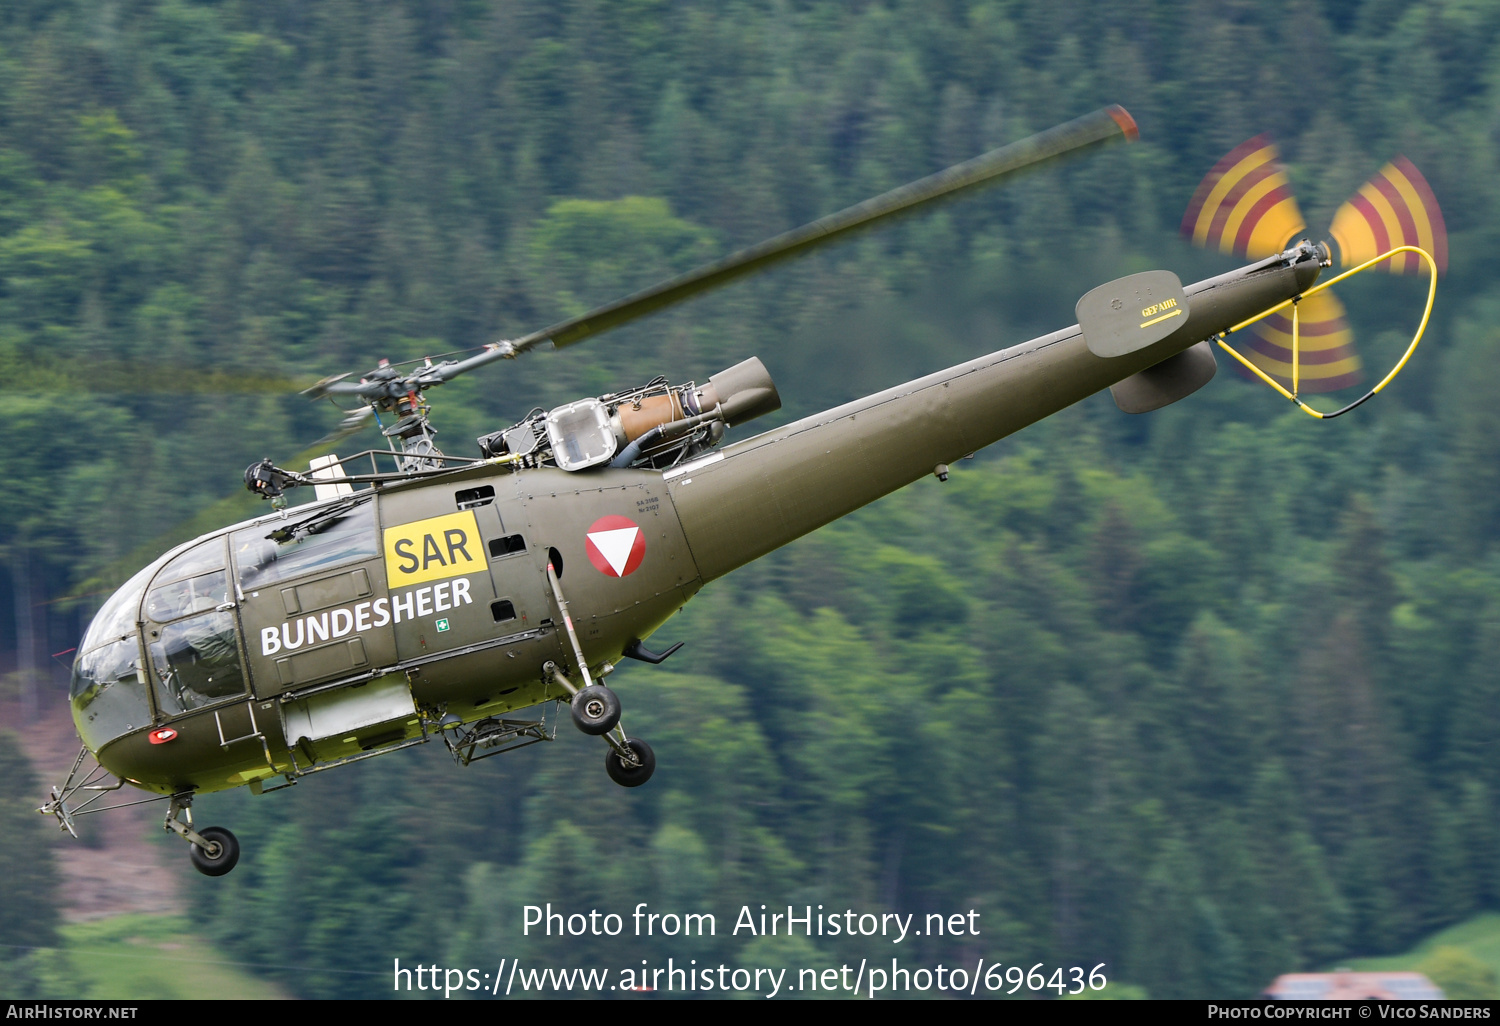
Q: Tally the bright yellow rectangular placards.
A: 1